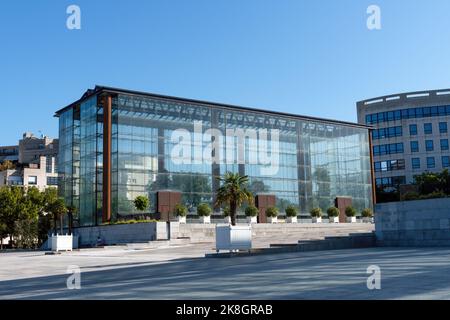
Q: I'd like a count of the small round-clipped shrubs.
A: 10